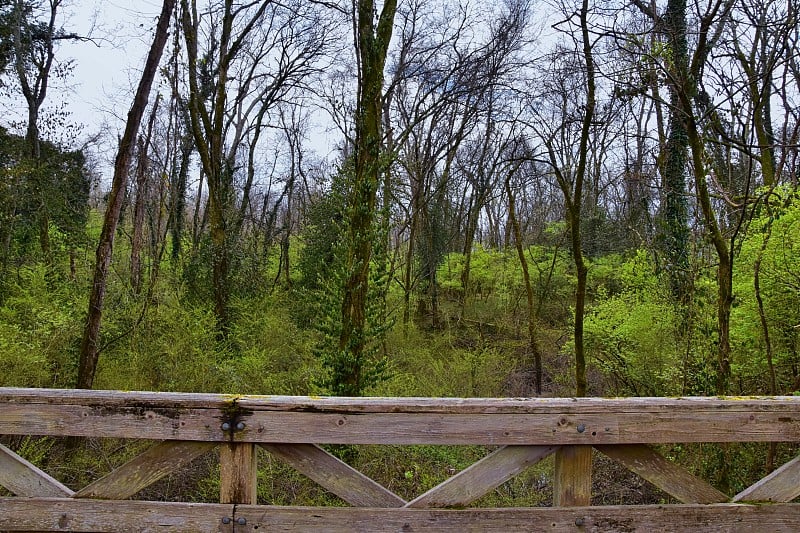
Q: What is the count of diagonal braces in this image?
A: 6